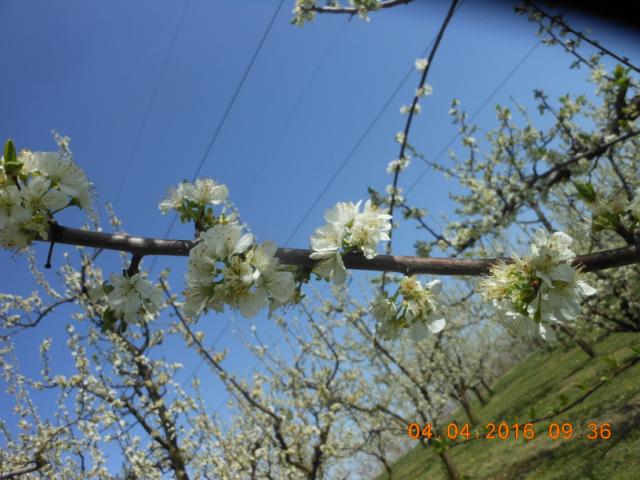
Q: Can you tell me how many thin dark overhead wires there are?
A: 5